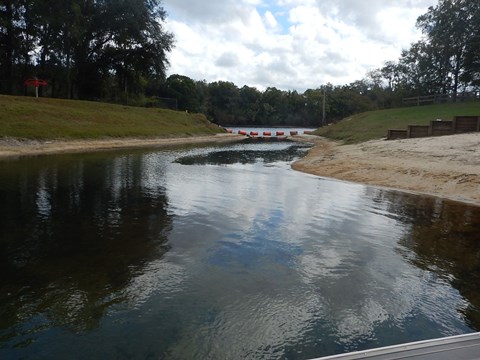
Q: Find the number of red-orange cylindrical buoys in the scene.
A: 7